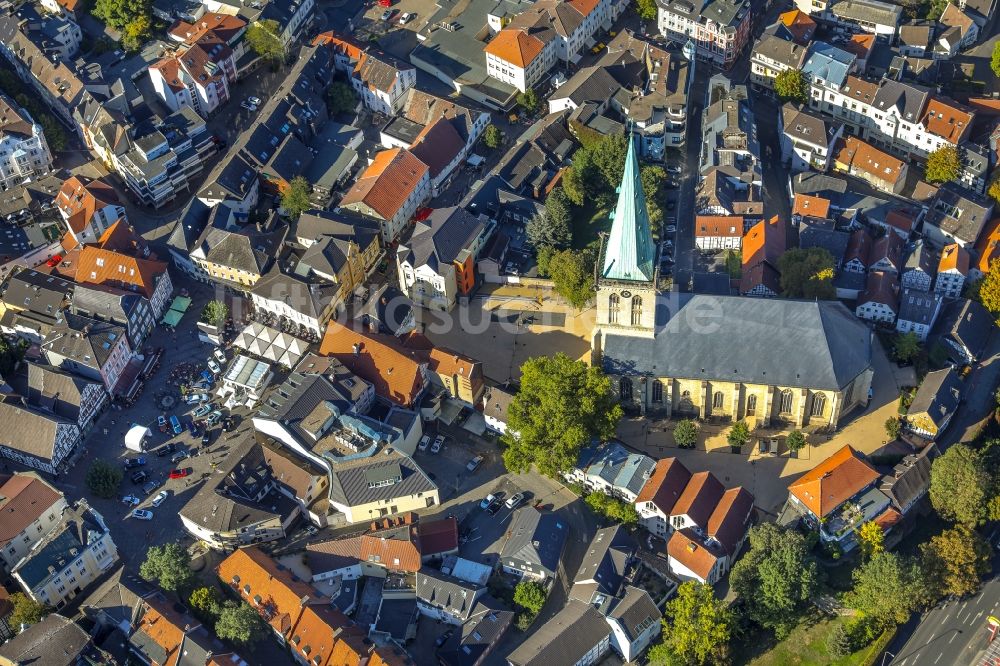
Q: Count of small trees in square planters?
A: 3